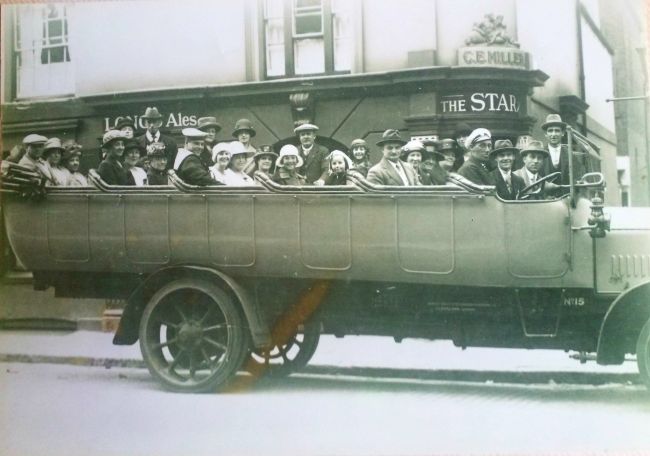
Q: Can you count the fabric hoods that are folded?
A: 1